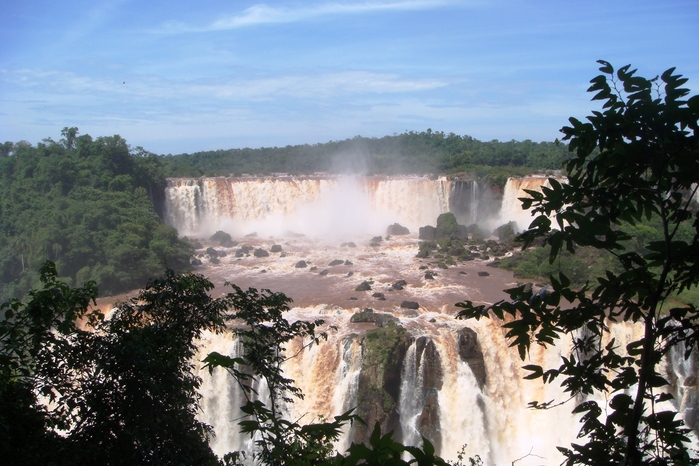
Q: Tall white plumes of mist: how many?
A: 1